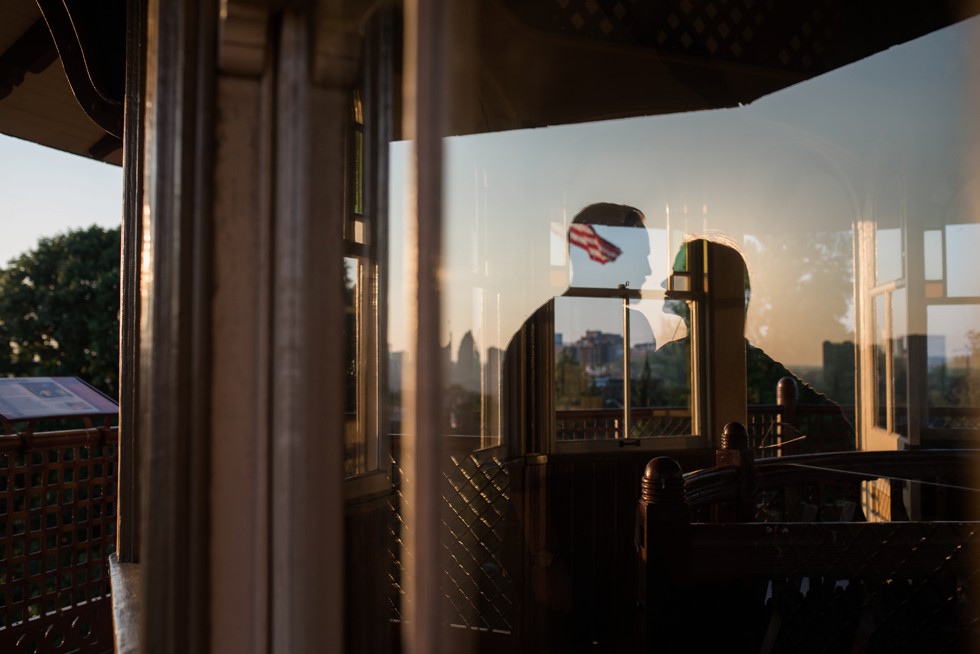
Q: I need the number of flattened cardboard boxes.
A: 0